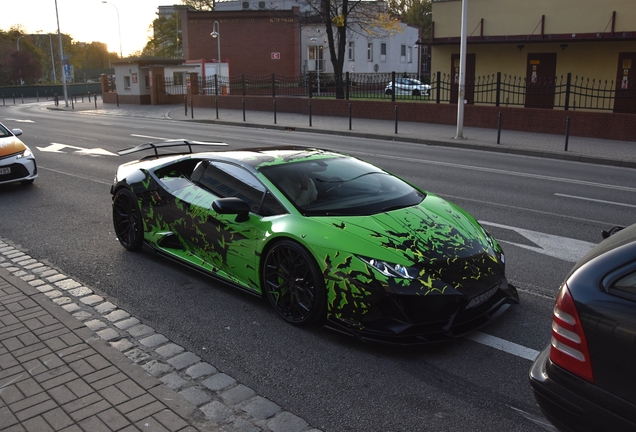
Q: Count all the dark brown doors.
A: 3